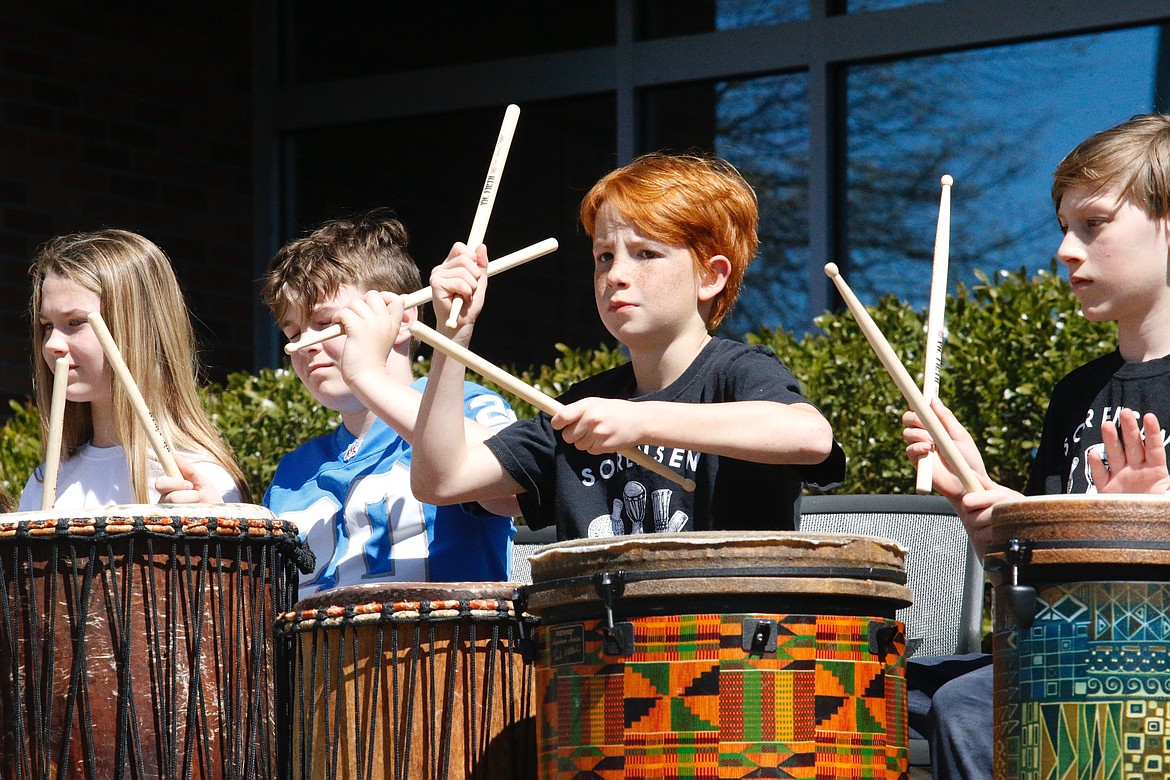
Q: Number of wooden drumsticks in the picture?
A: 7